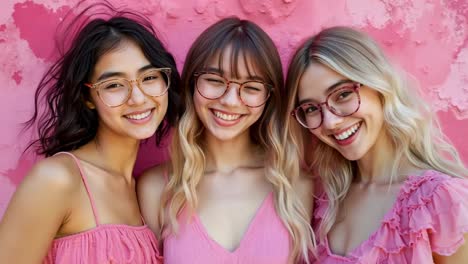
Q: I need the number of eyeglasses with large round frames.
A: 3